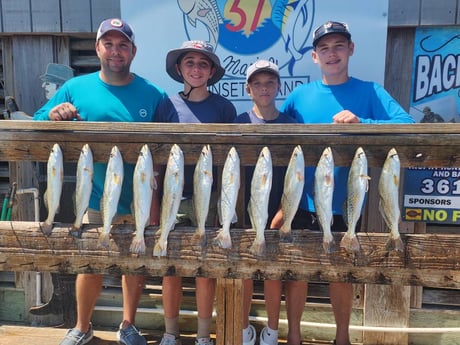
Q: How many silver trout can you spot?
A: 12